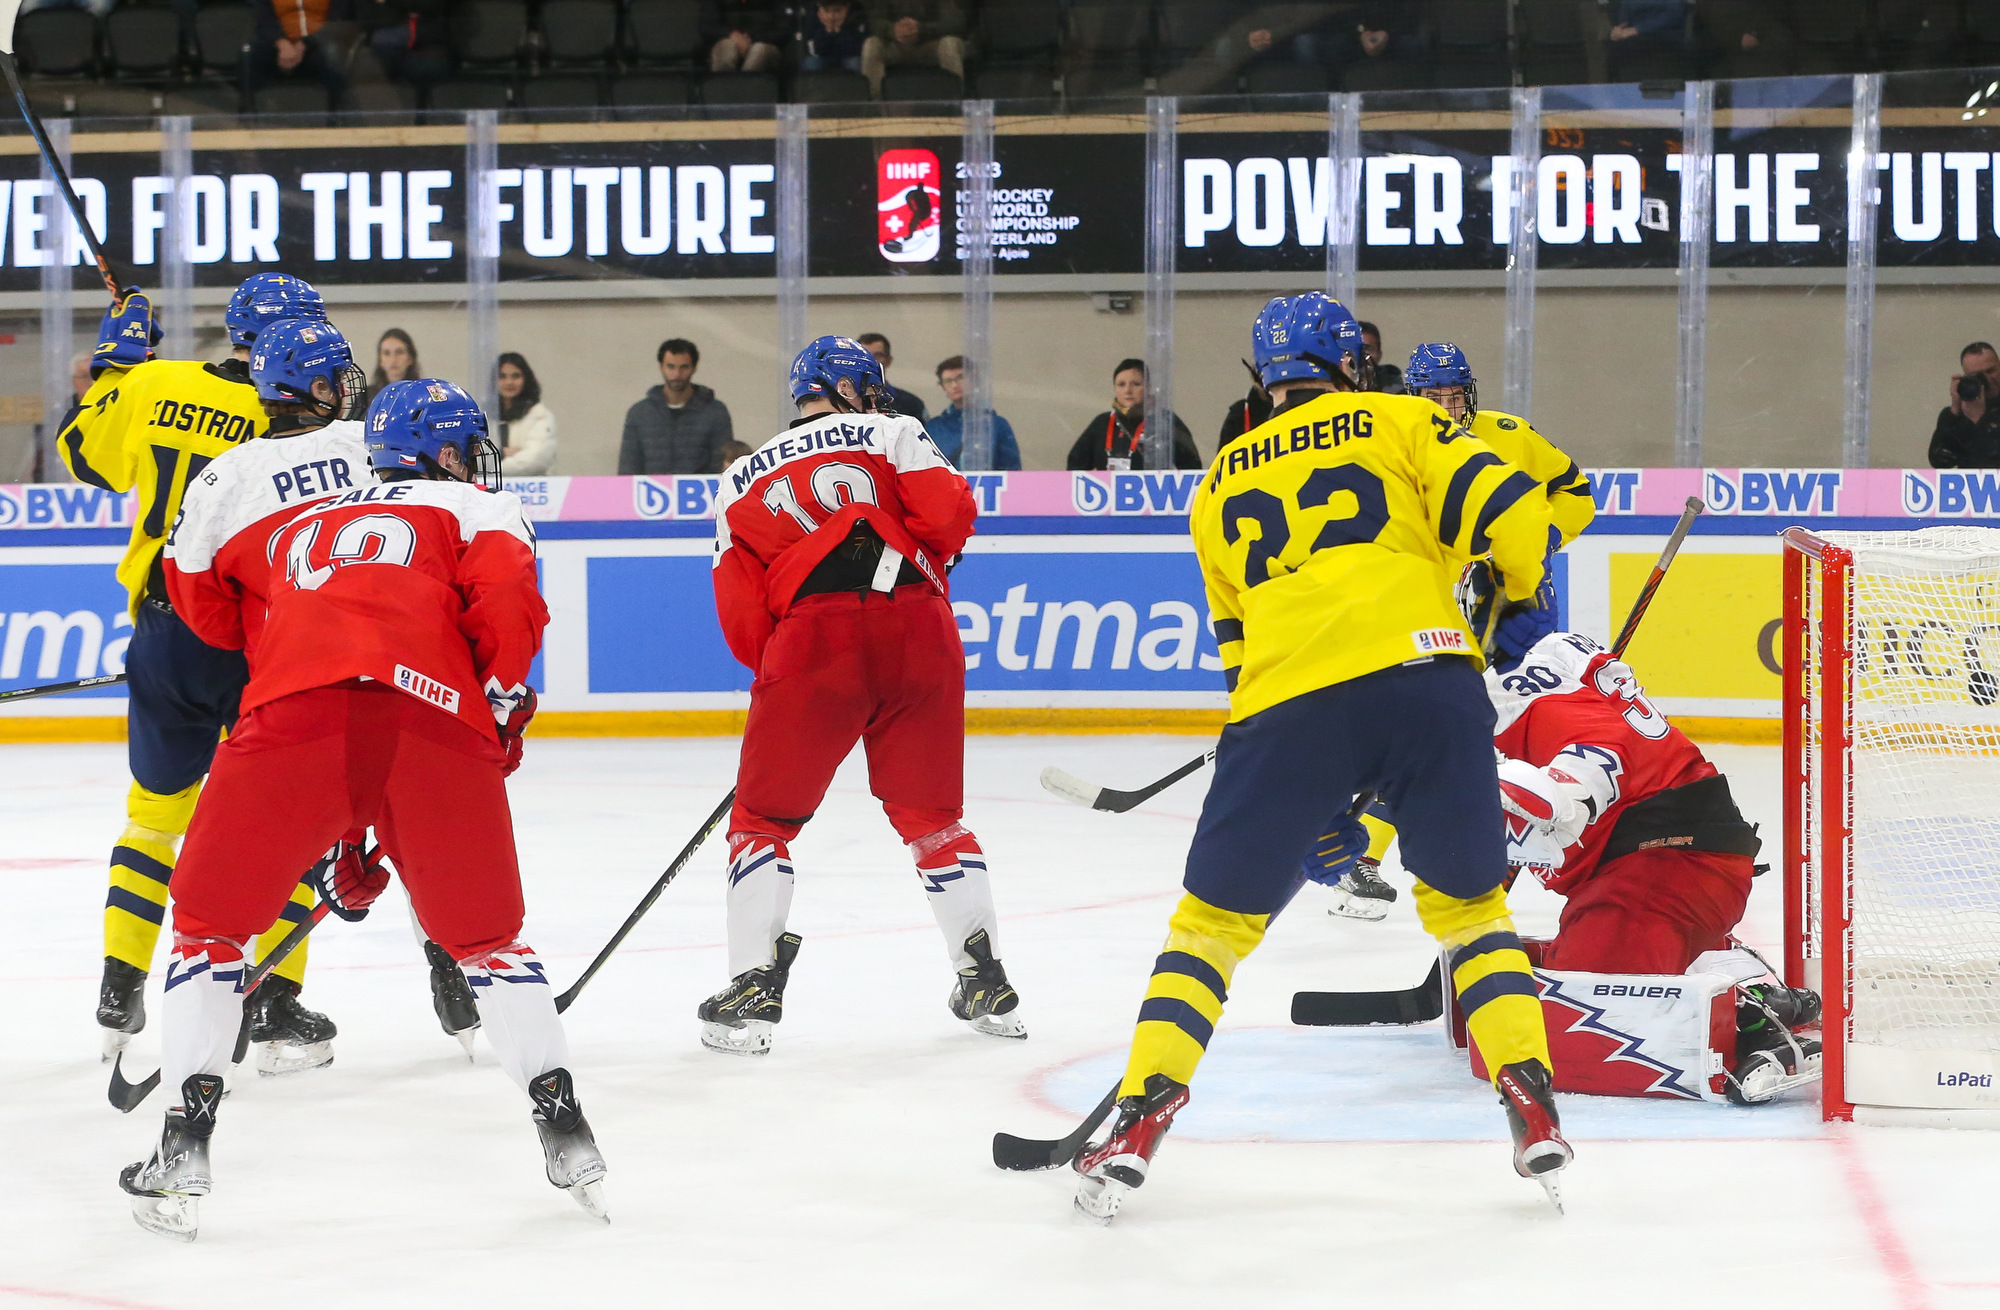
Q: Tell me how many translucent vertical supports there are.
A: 10